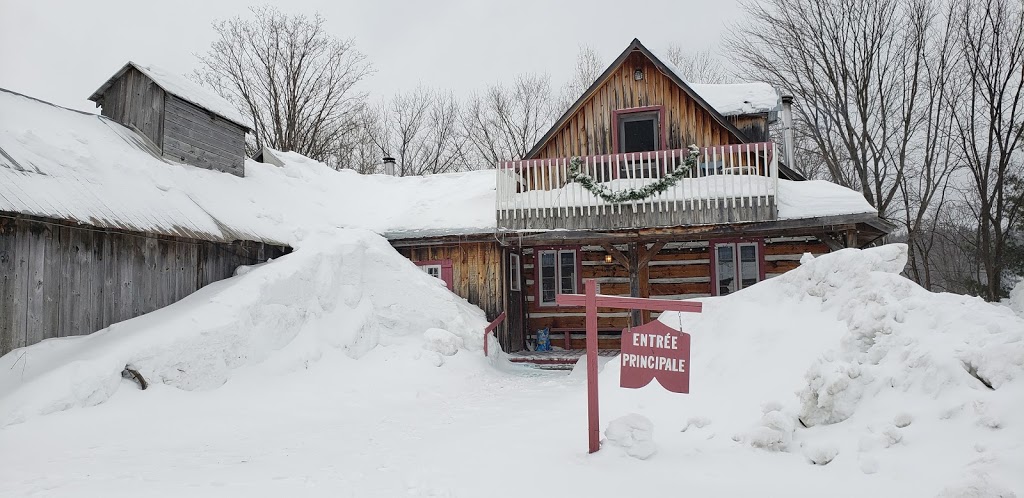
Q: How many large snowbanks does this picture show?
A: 2